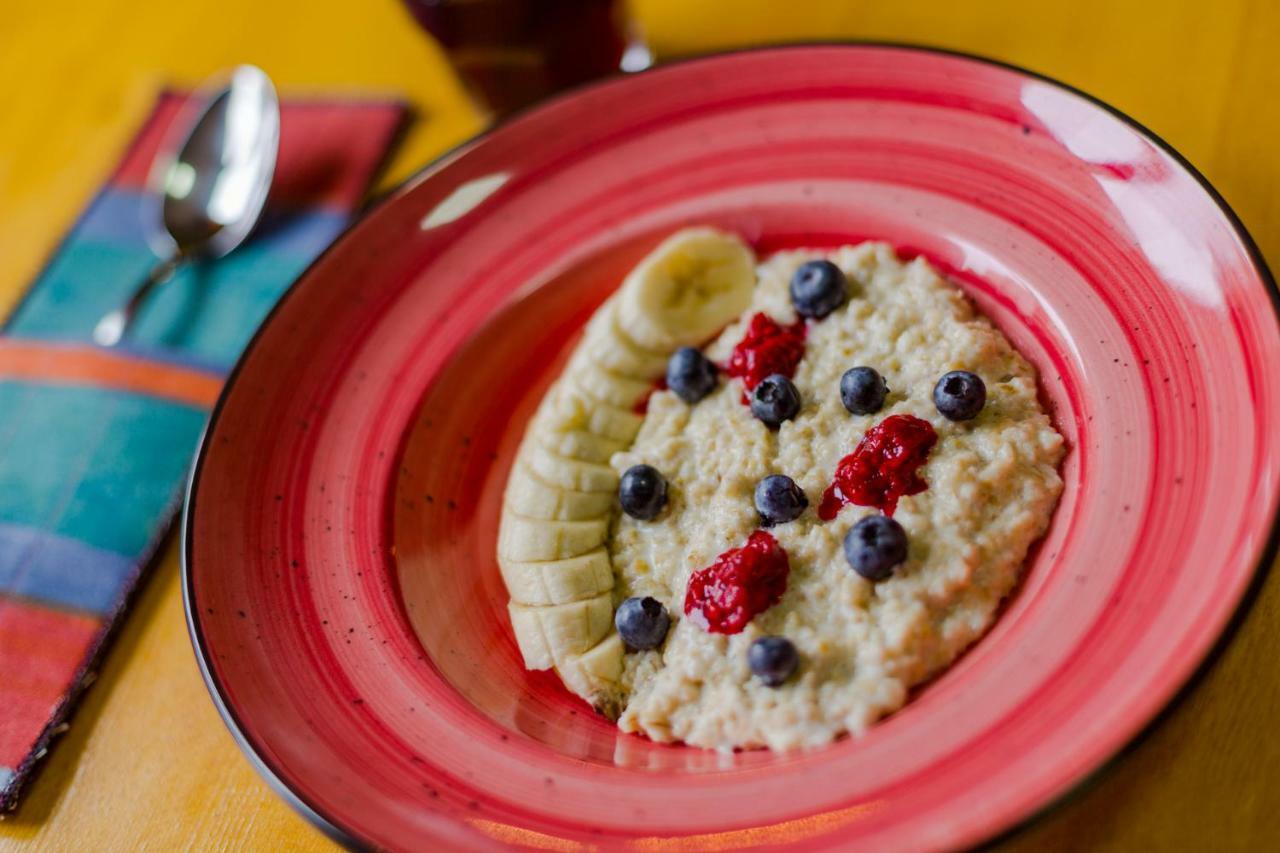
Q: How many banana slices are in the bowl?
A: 11